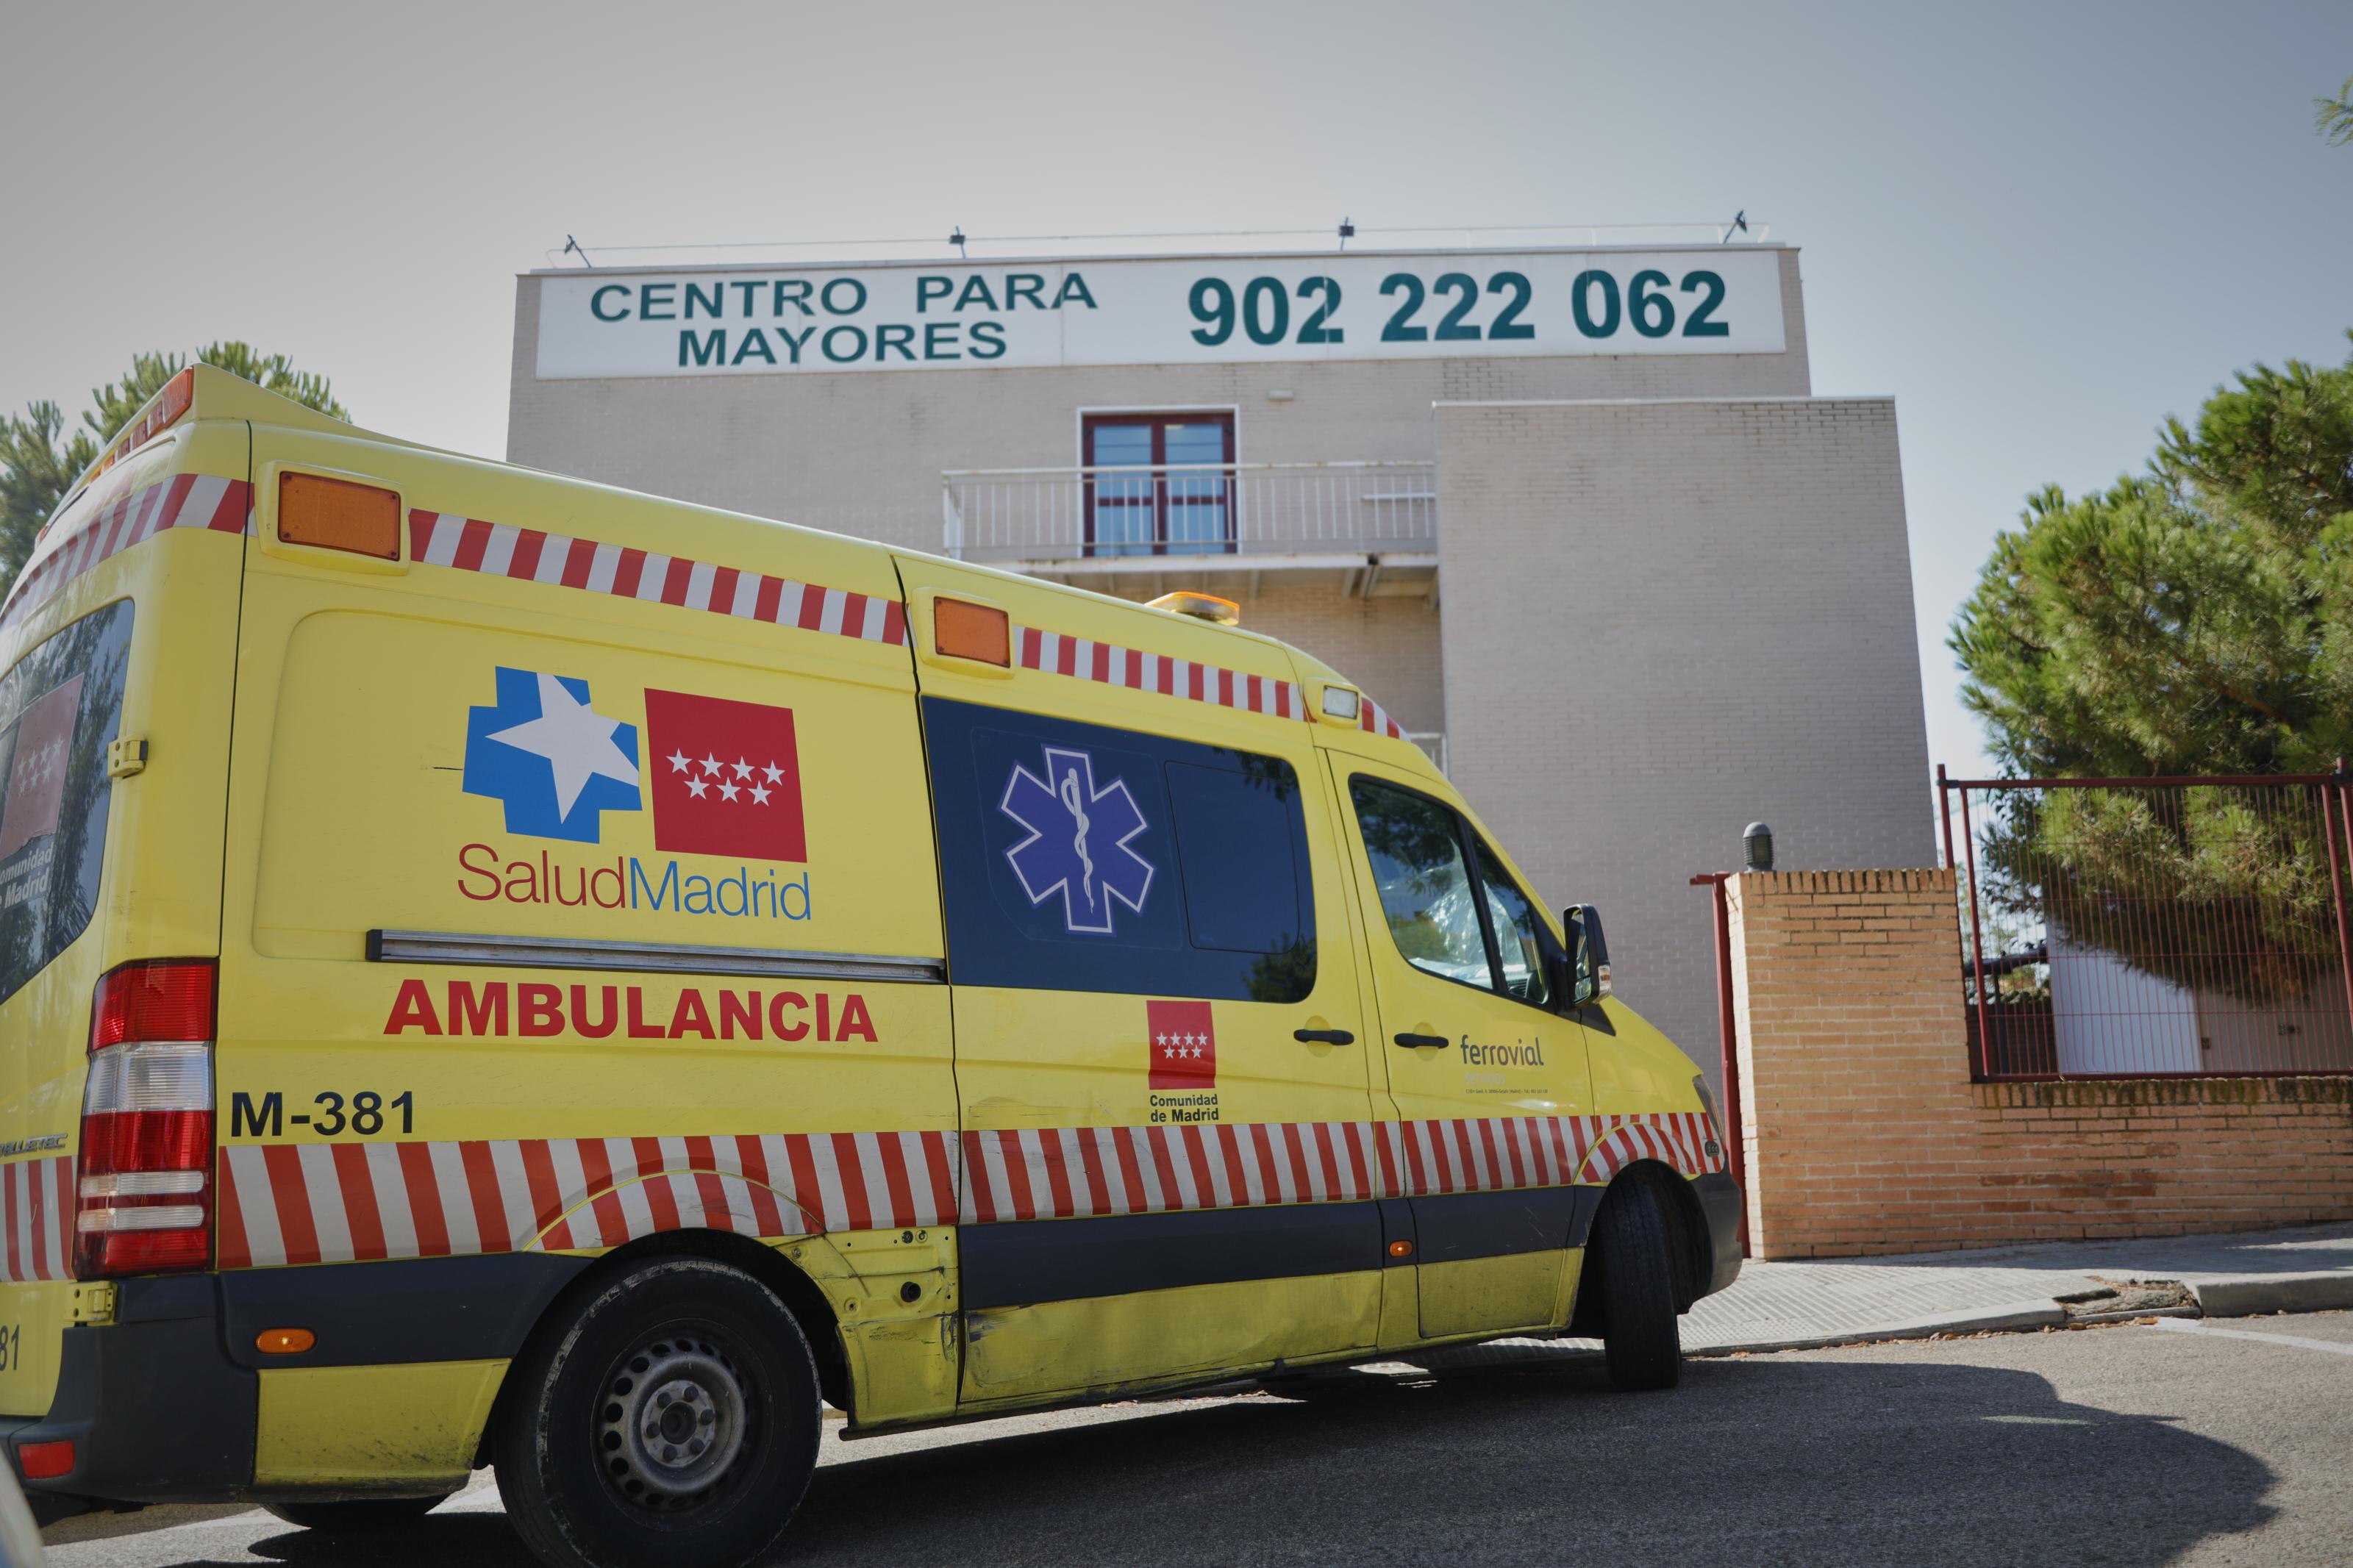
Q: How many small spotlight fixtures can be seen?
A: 4